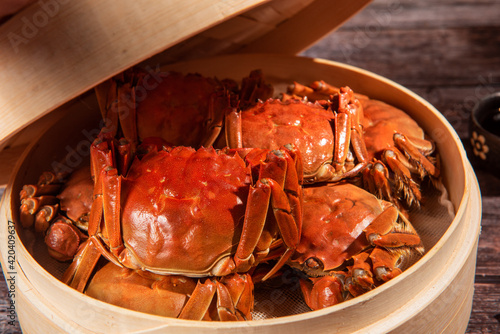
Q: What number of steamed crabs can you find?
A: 7